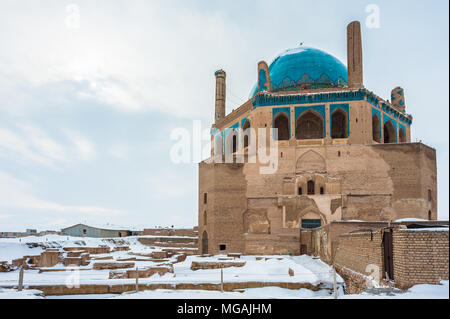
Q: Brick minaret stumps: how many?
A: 4